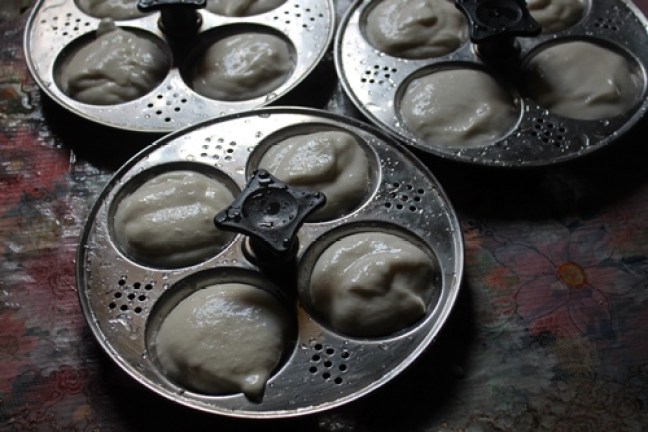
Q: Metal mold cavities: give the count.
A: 12